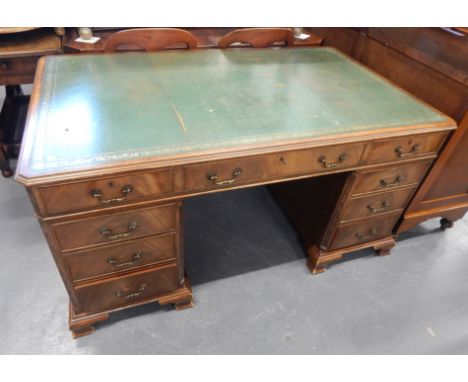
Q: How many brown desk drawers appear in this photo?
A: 9